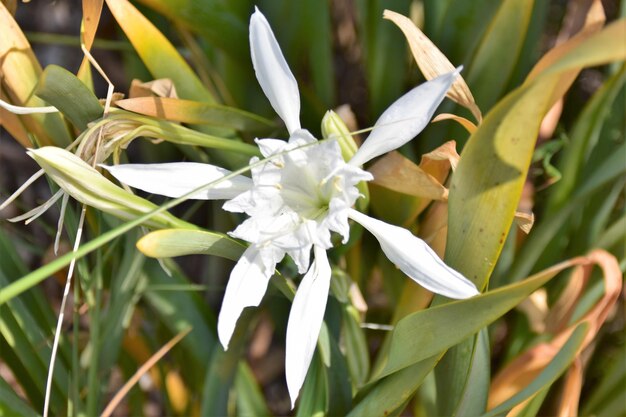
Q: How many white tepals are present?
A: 6